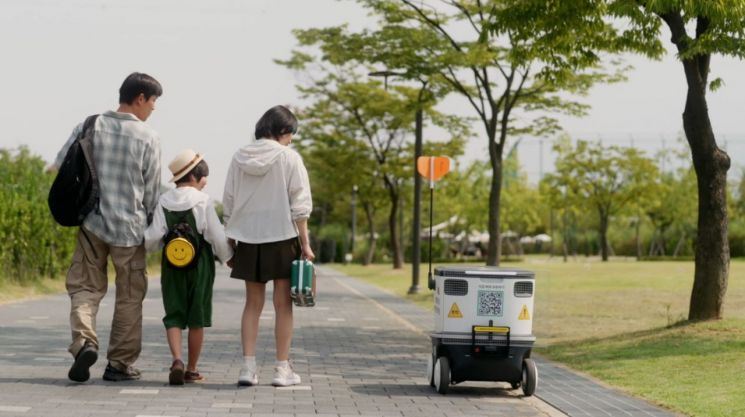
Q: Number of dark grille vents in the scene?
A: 2